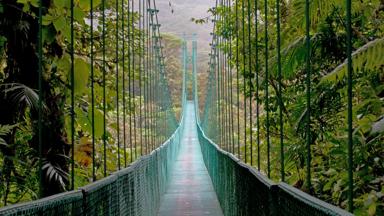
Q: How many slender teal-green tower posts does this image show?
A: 2